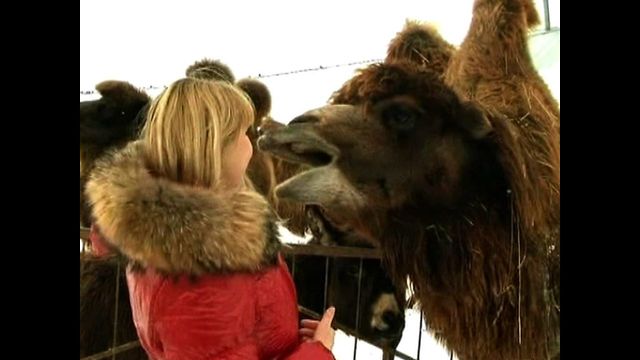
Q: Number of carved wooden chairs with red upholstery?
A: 0